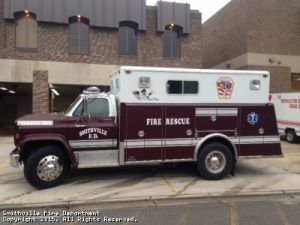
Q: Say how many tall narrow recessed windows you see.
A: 4